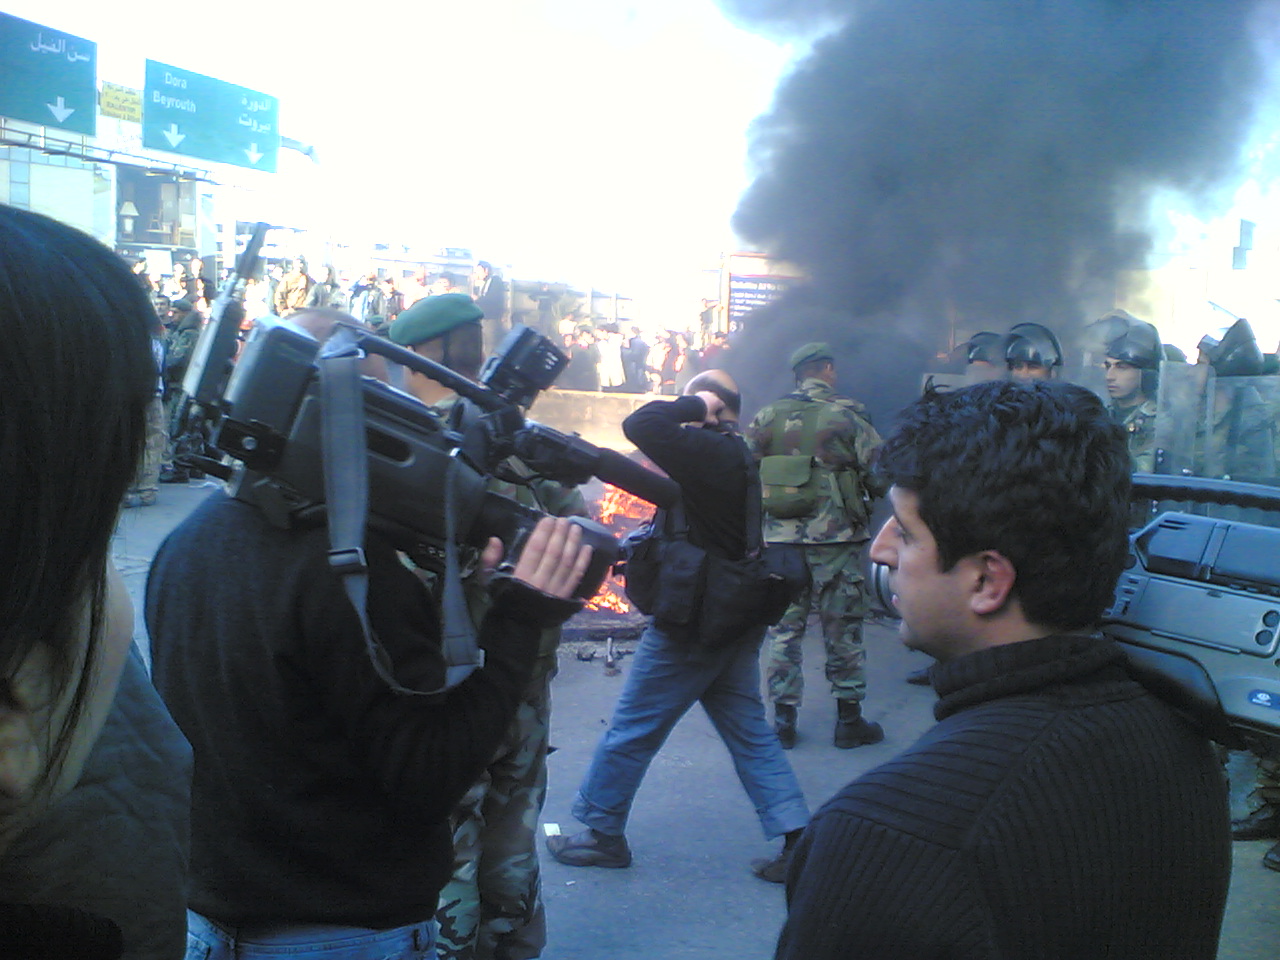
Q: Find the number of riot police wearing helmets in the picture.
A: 4